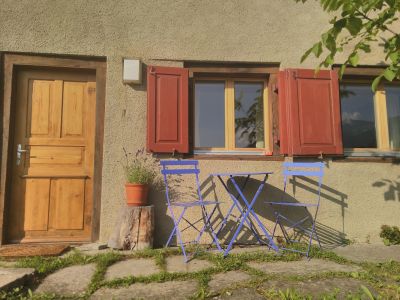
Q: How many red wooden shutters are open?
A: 2